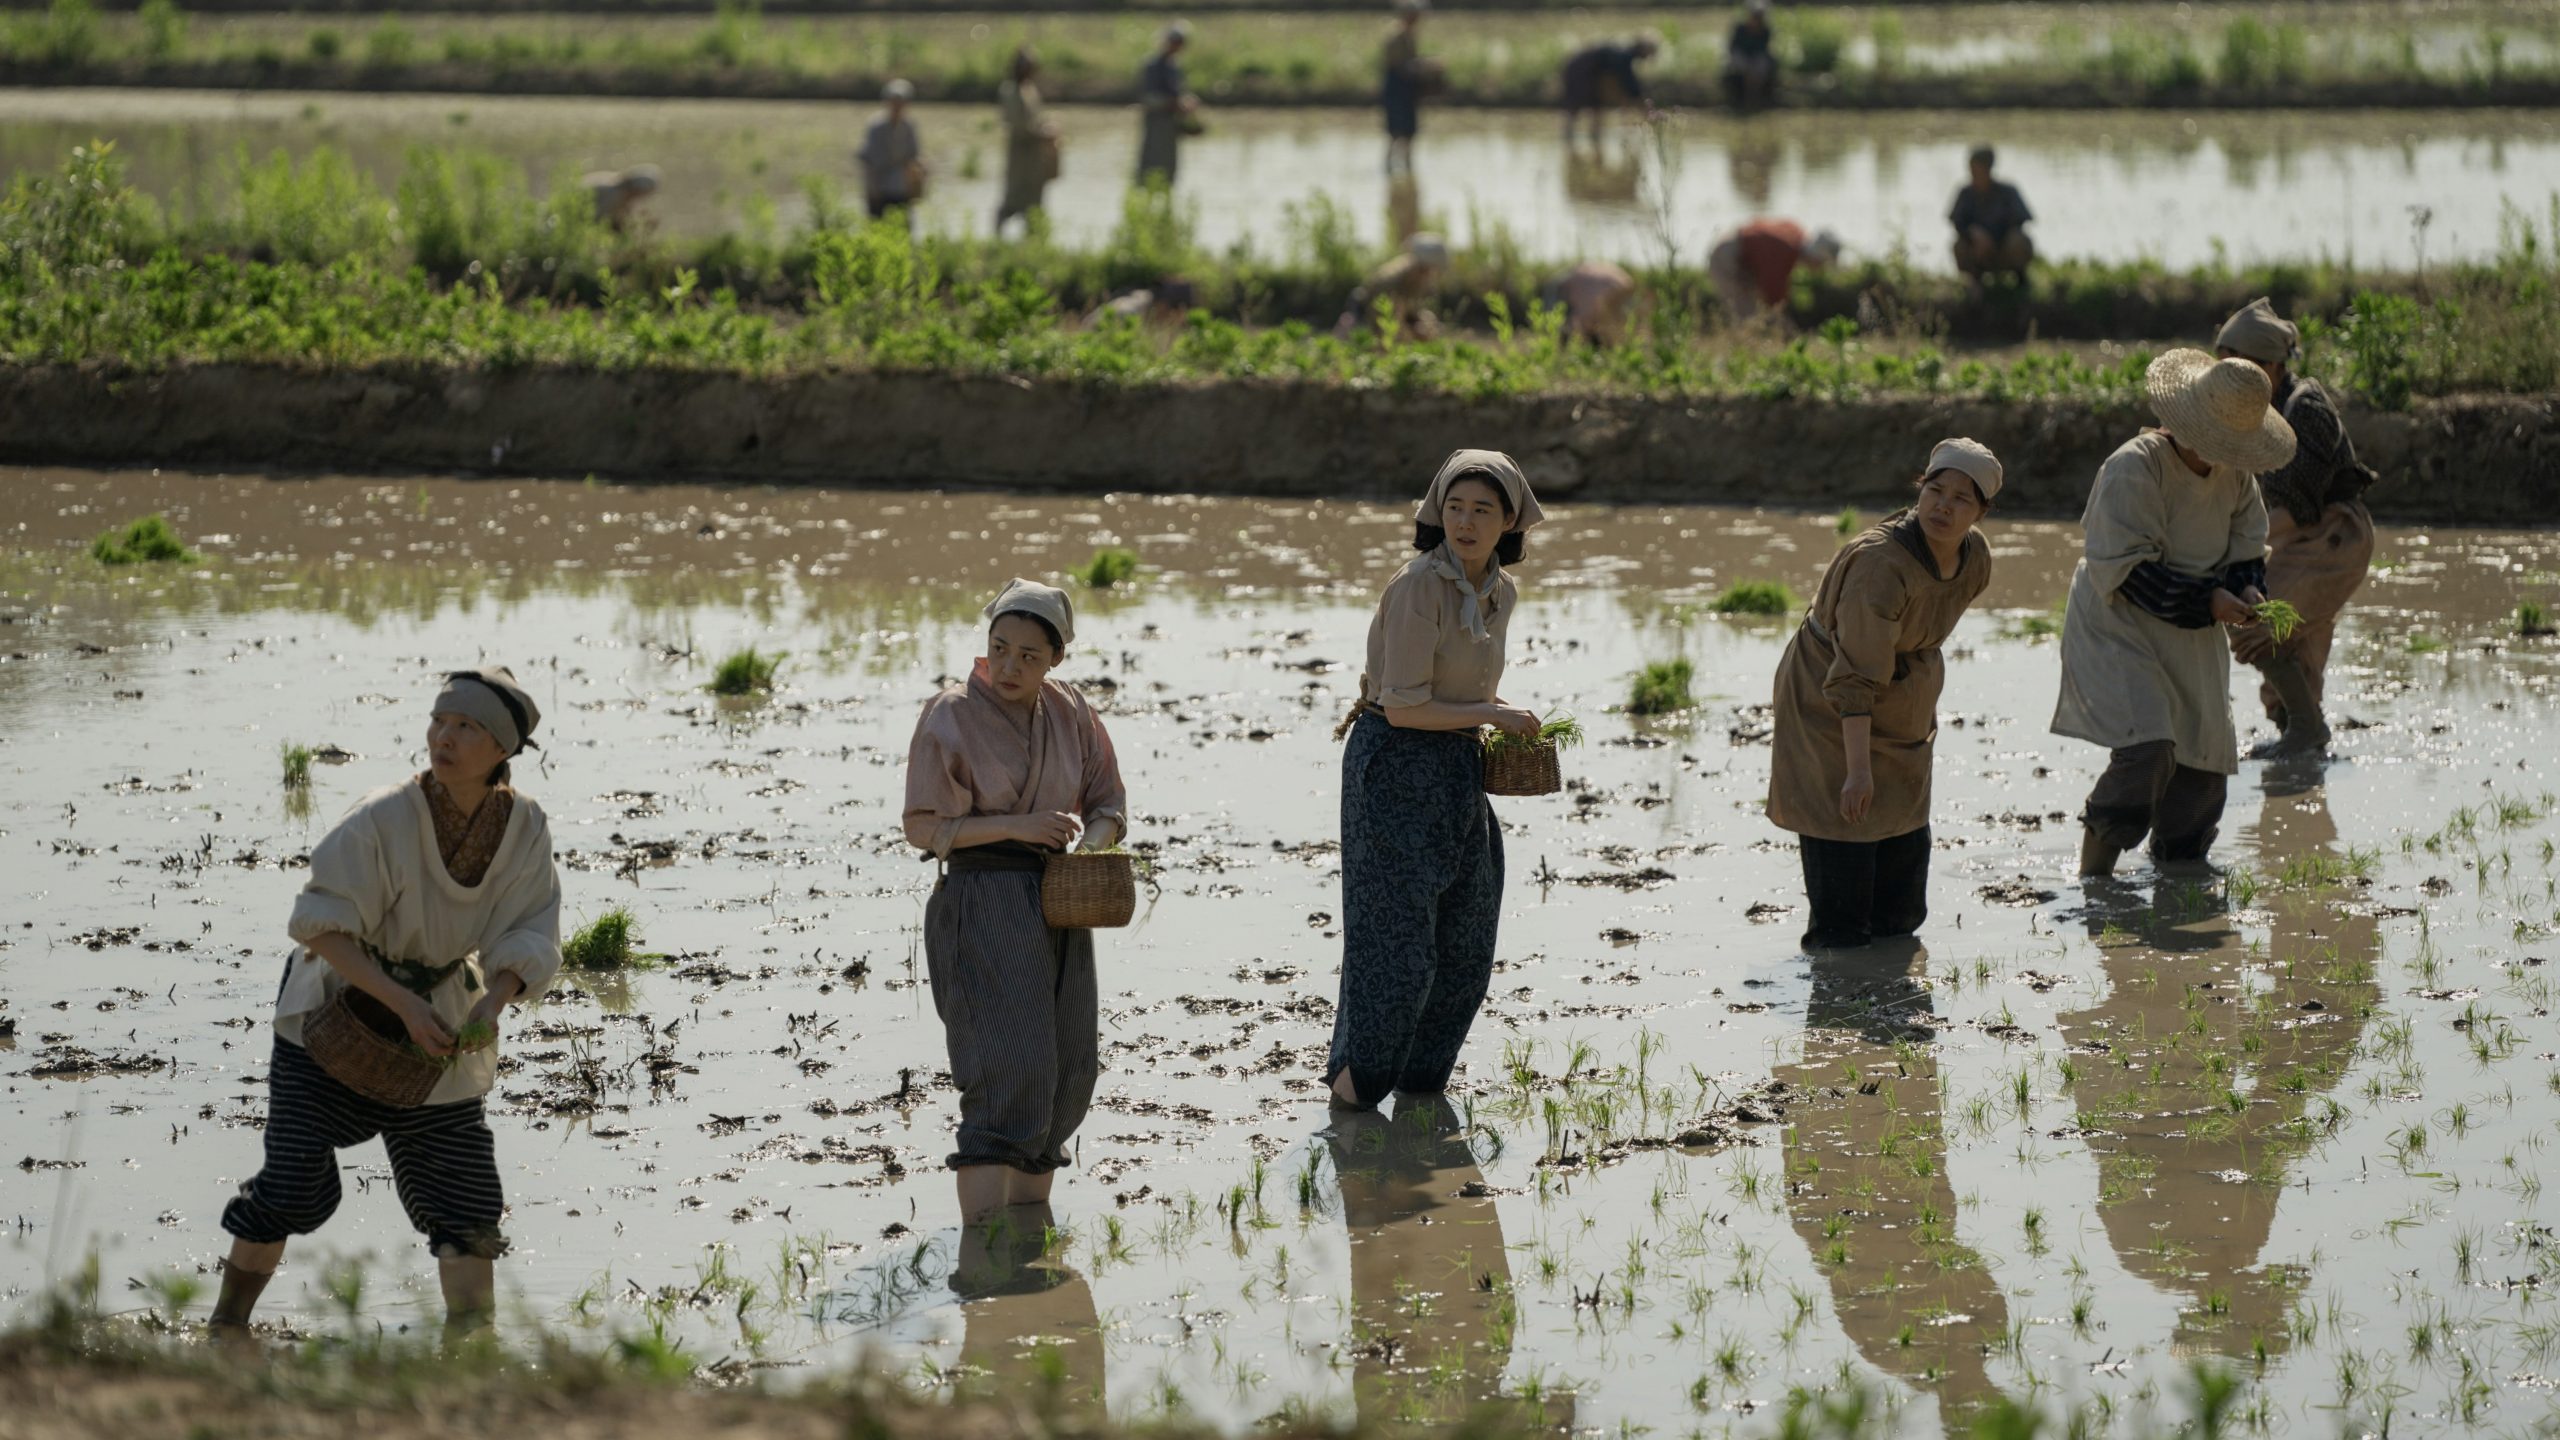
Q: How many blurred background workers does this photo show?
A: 12